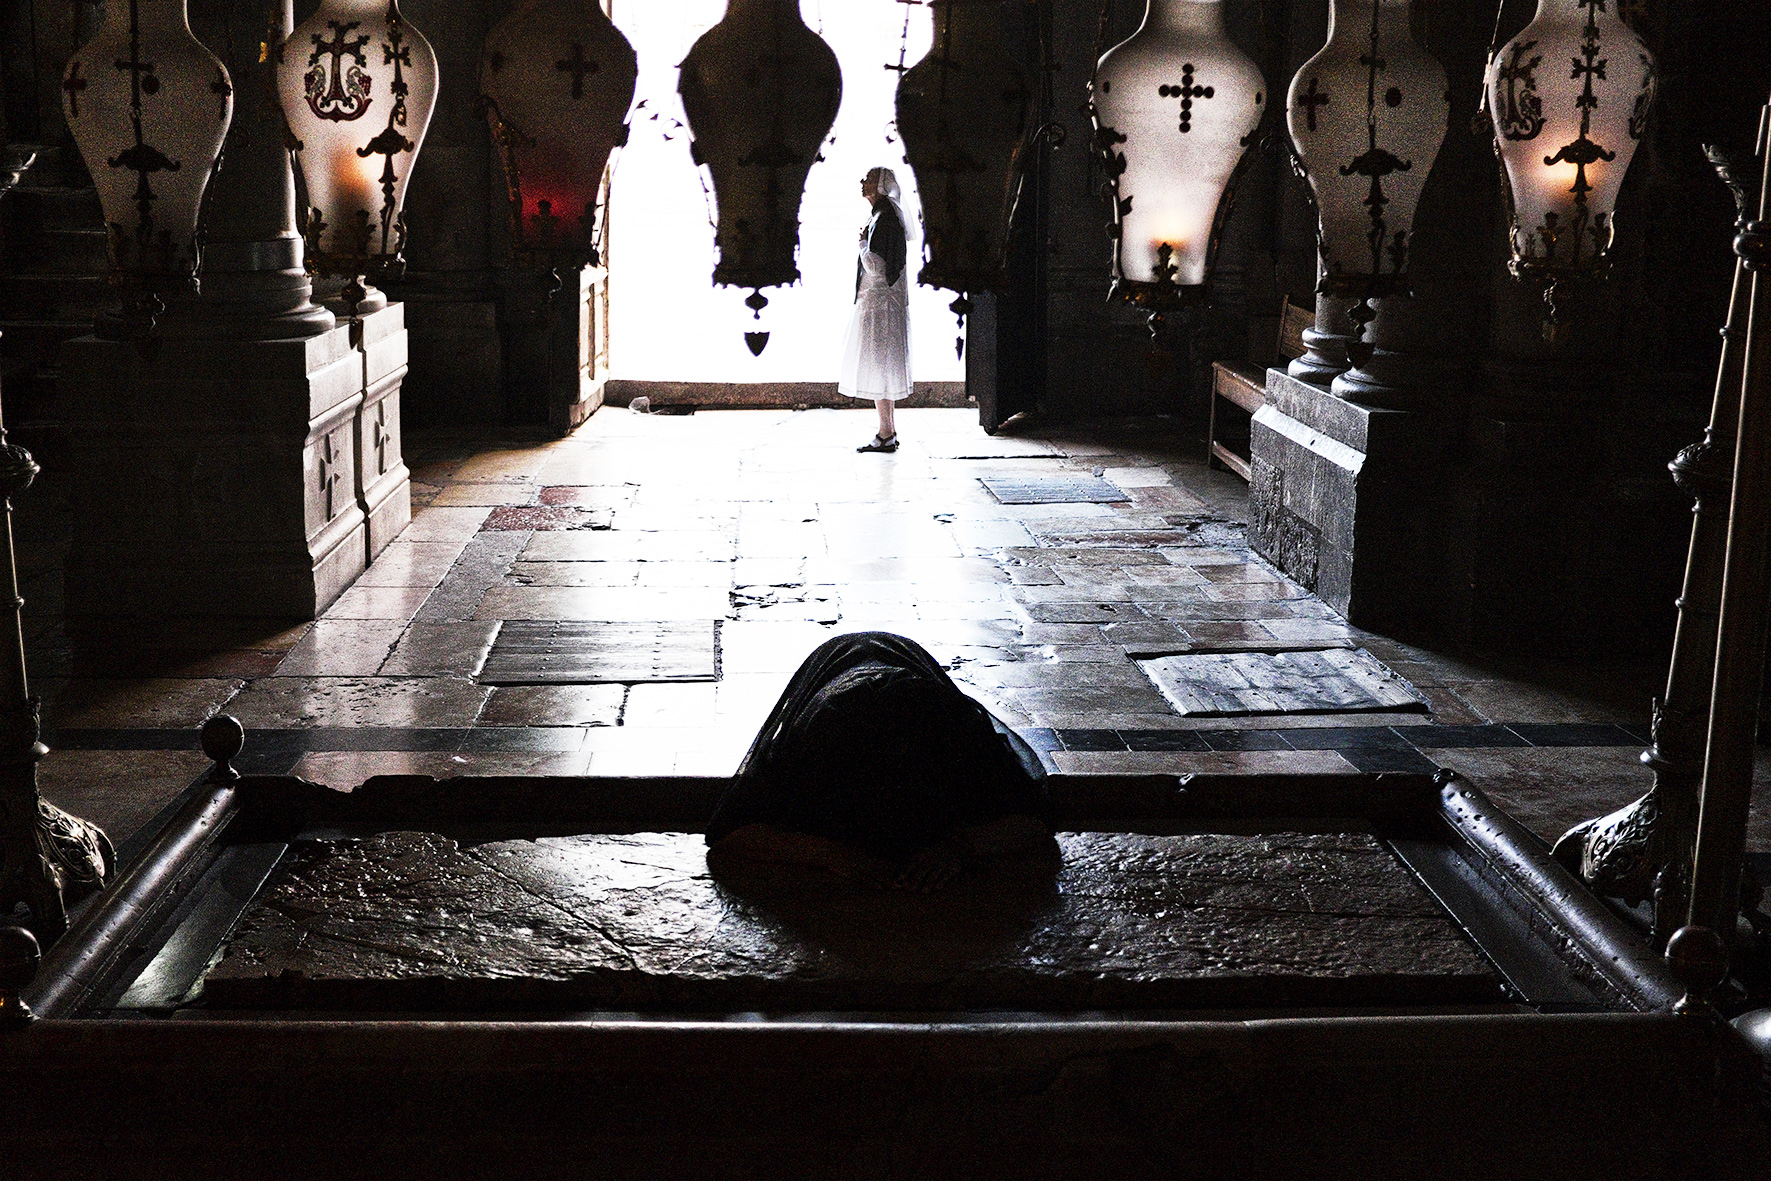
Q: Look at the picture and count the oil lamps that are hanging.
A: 8